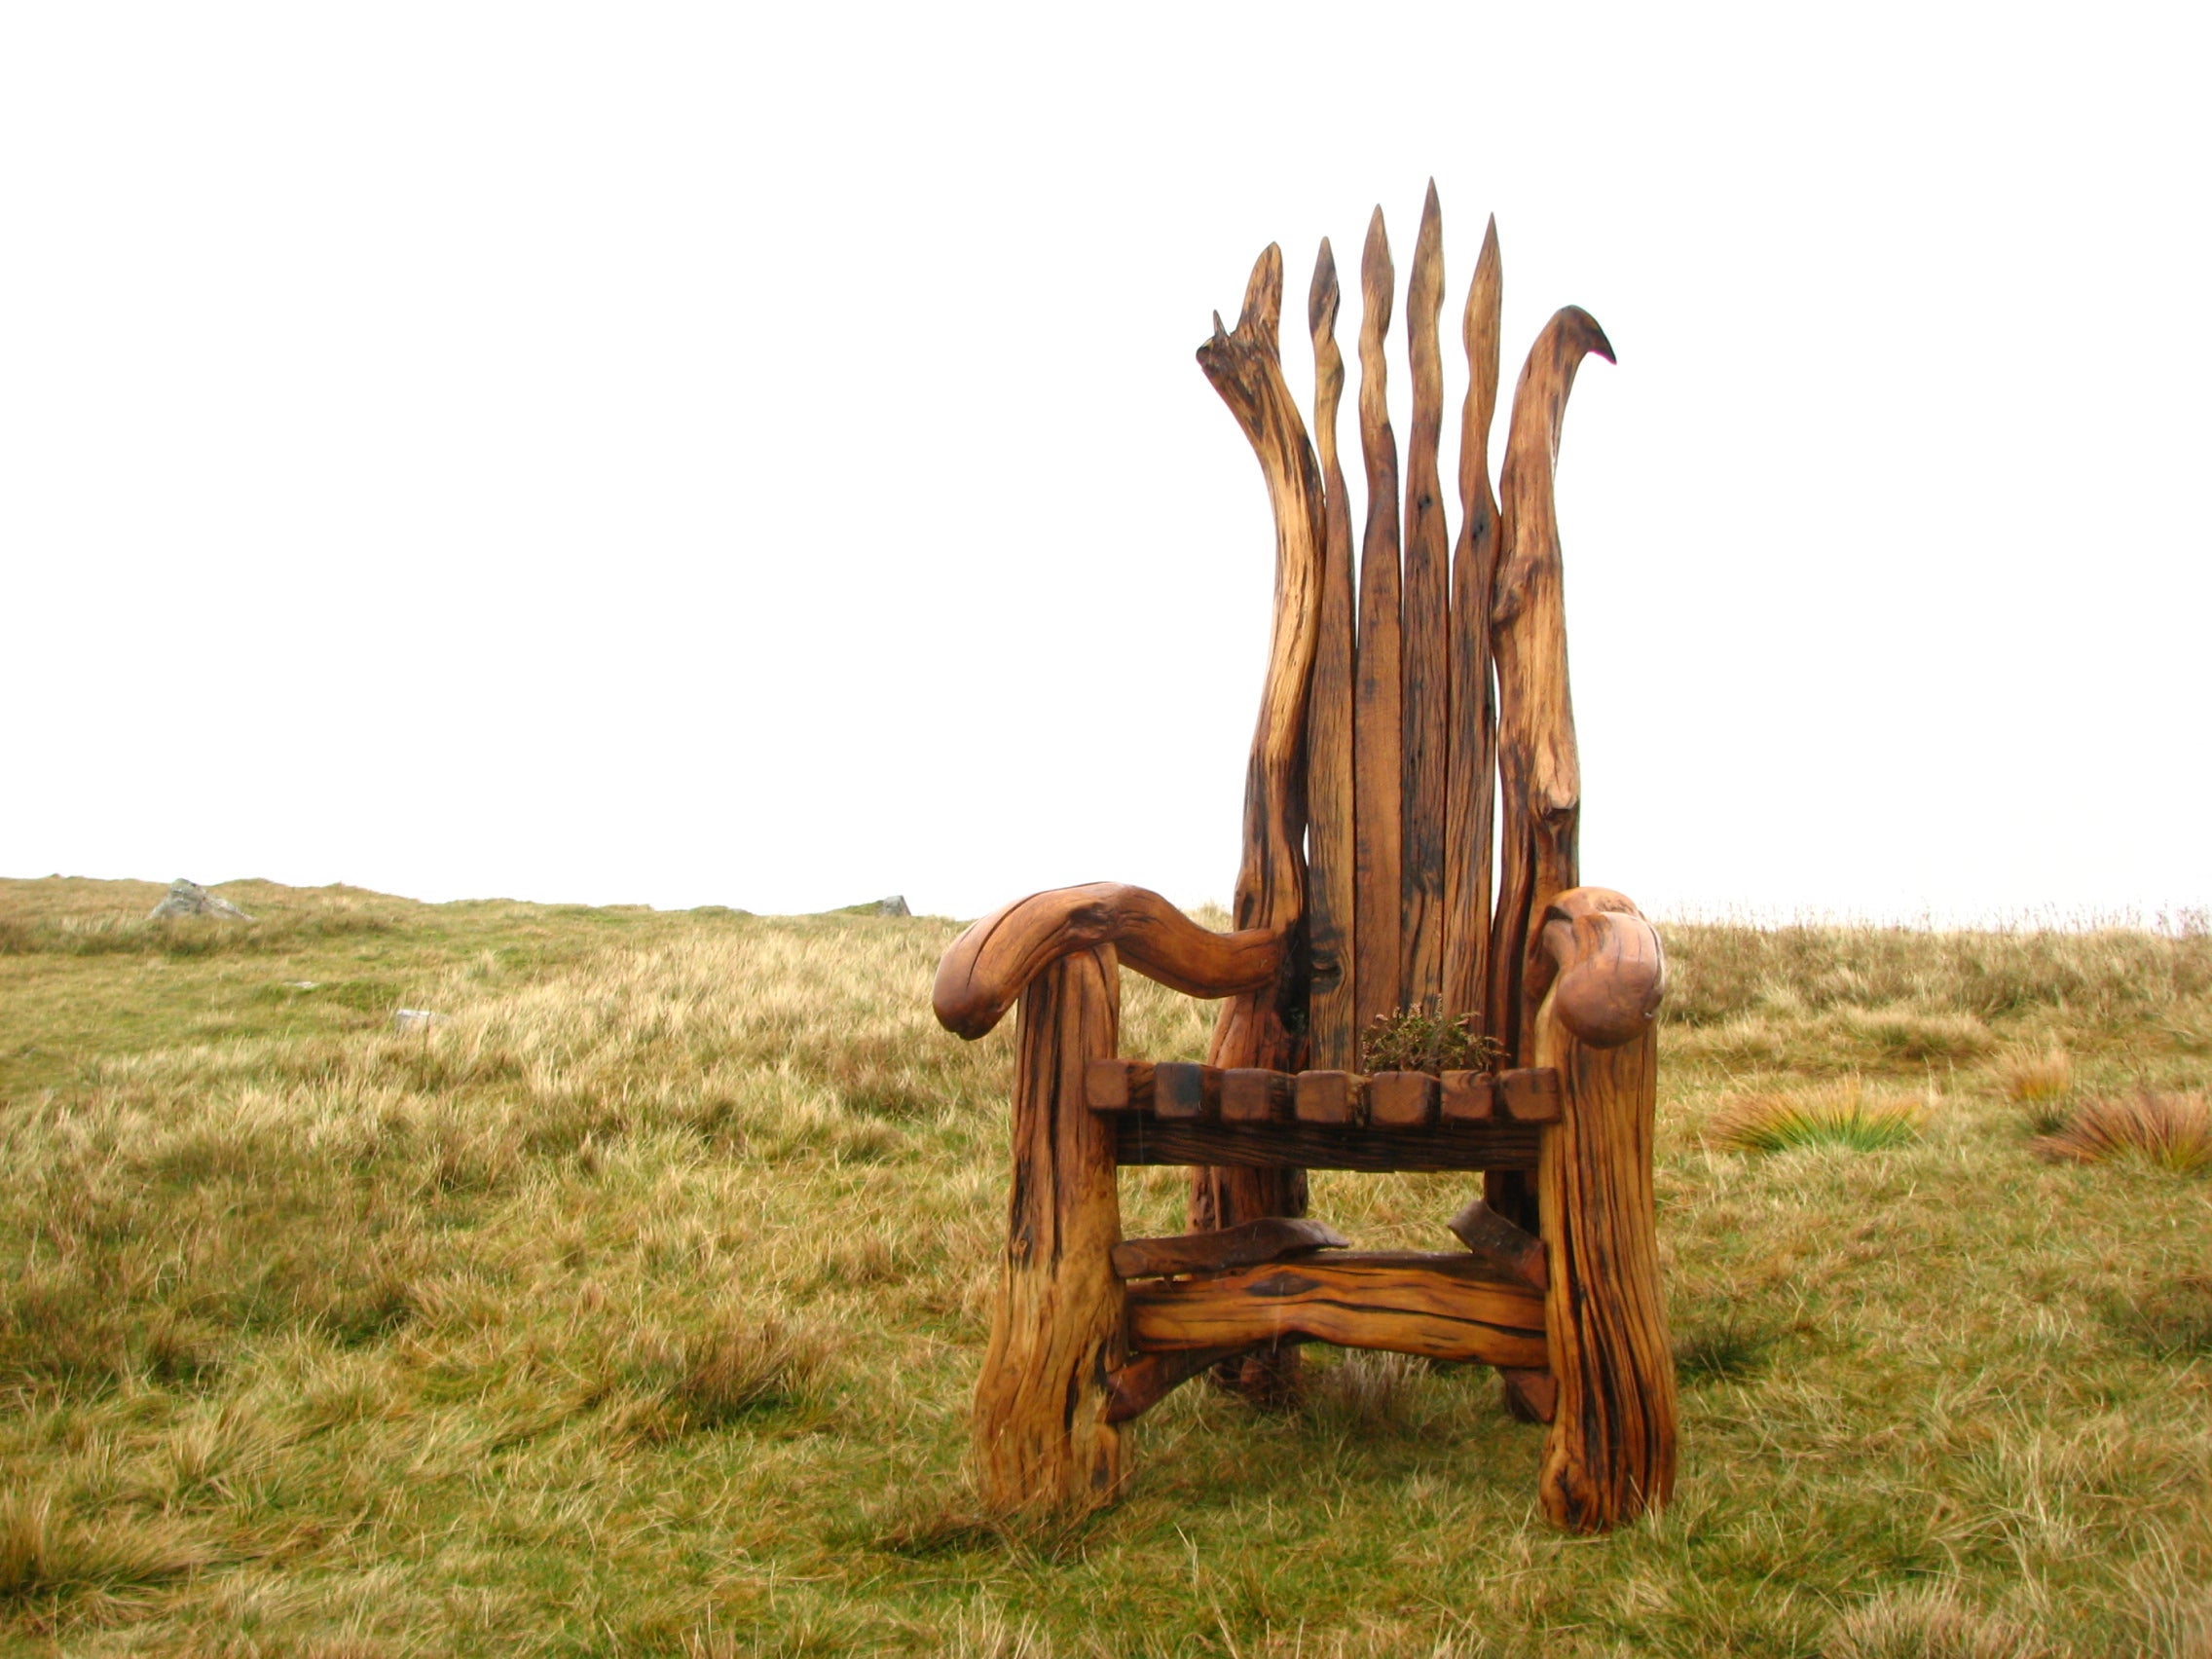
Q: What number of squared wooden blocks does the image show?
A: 7